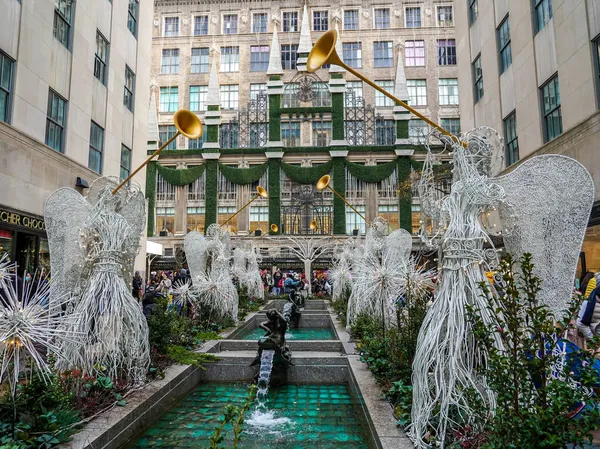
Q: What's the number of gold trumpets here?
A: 6